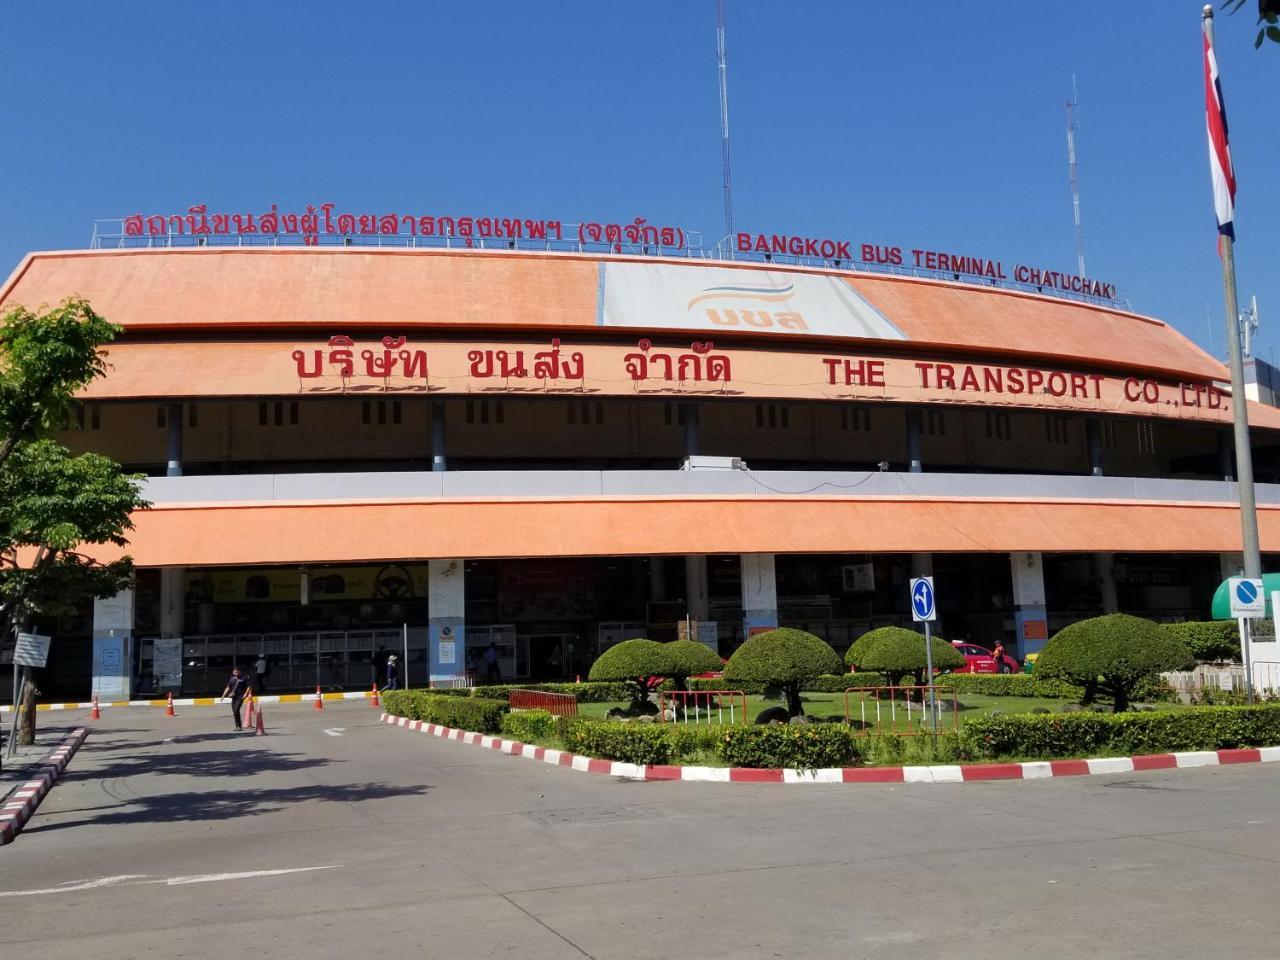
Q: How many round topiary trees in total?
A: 5